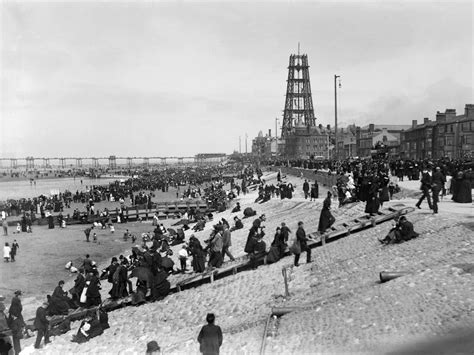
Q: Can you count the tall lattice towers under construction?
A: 1